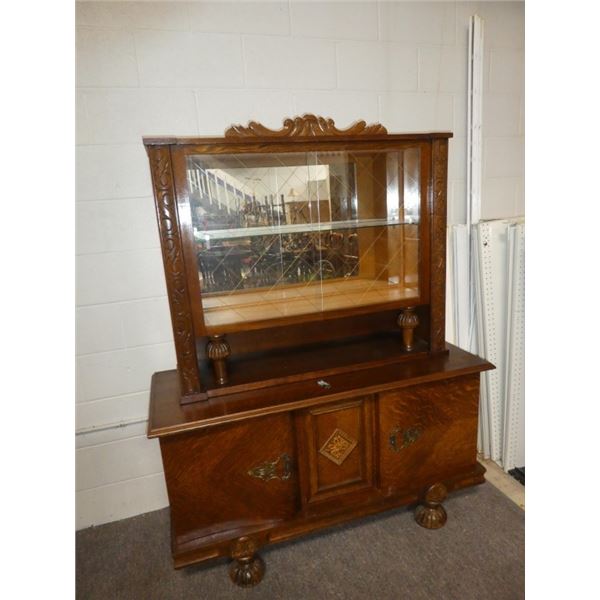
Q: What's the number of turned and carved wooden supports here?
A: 4